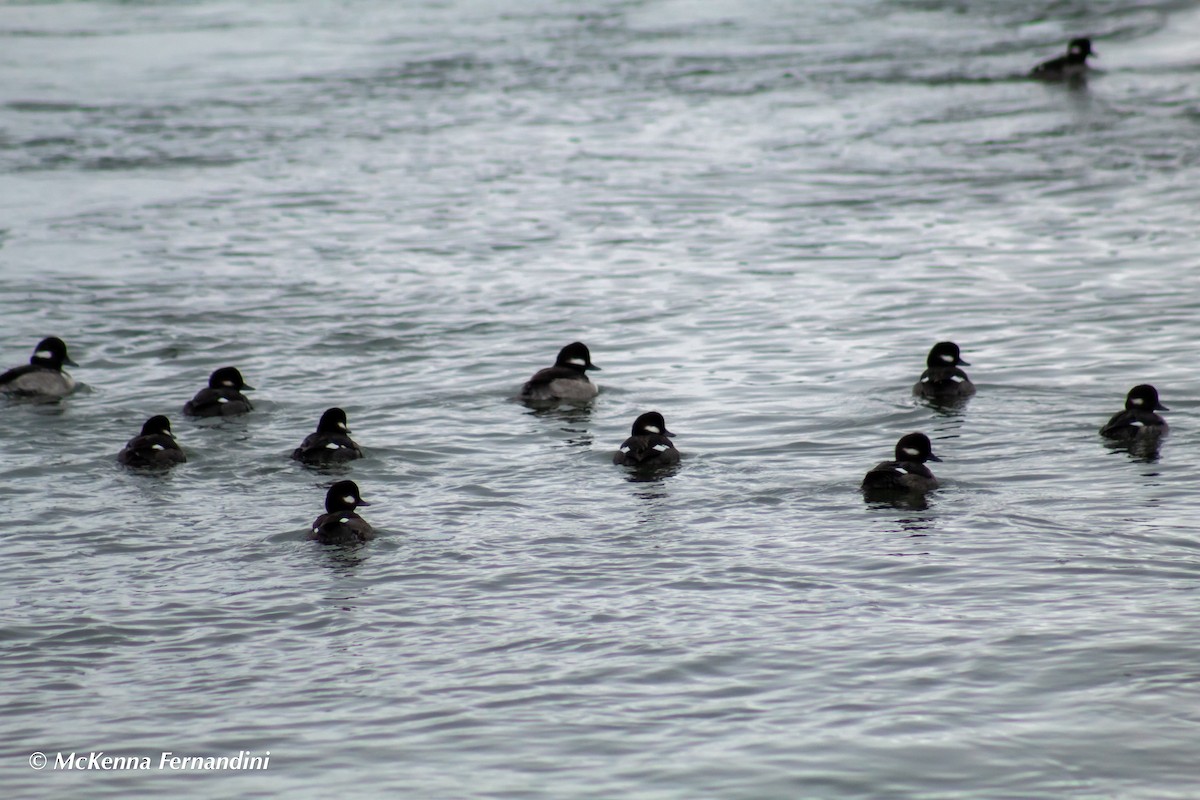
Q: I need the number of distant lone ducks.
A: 1